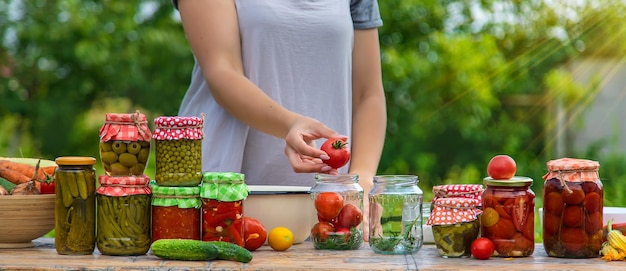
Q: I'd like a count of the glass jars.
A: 12